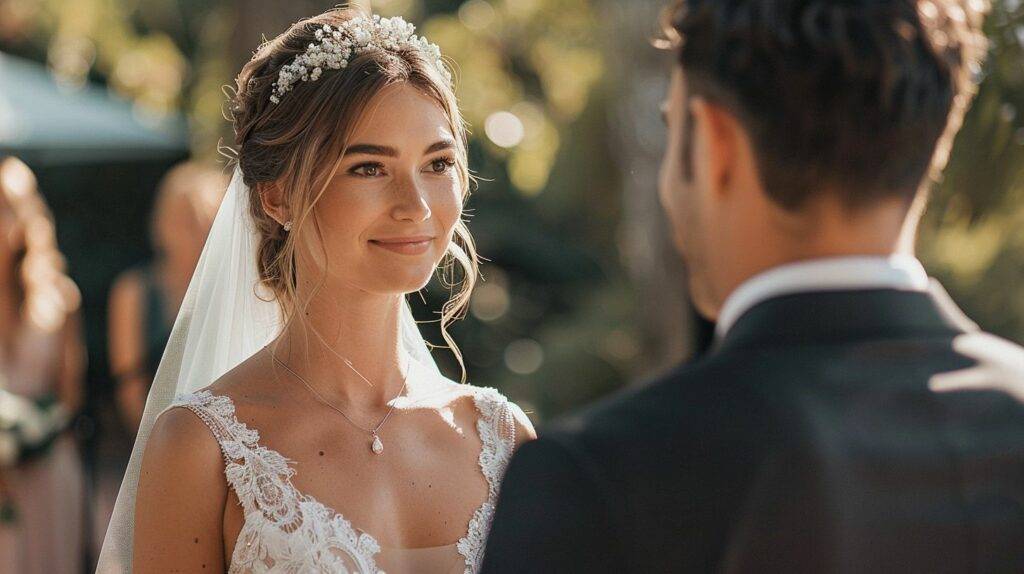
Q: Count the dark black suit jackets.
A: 1